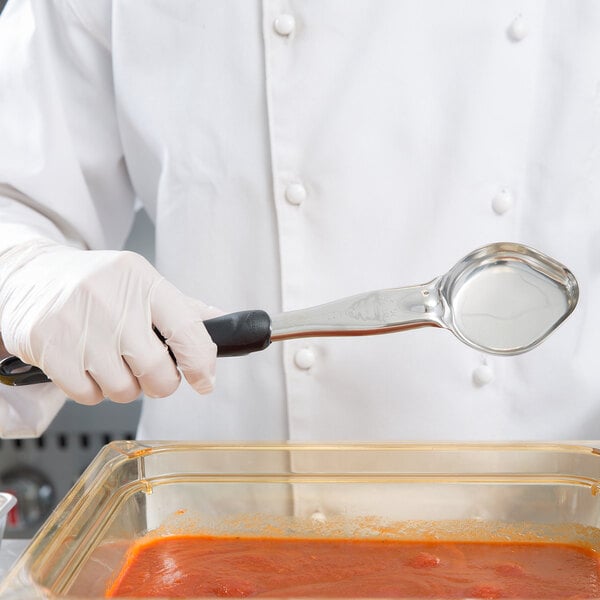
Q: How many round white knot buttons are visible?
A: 6